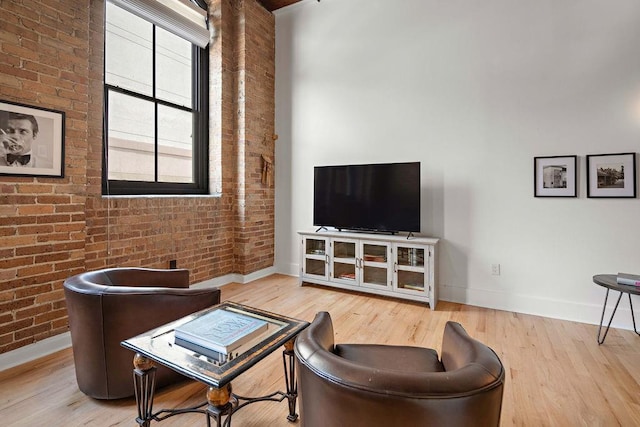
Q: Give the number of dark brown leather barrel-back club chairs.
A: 2